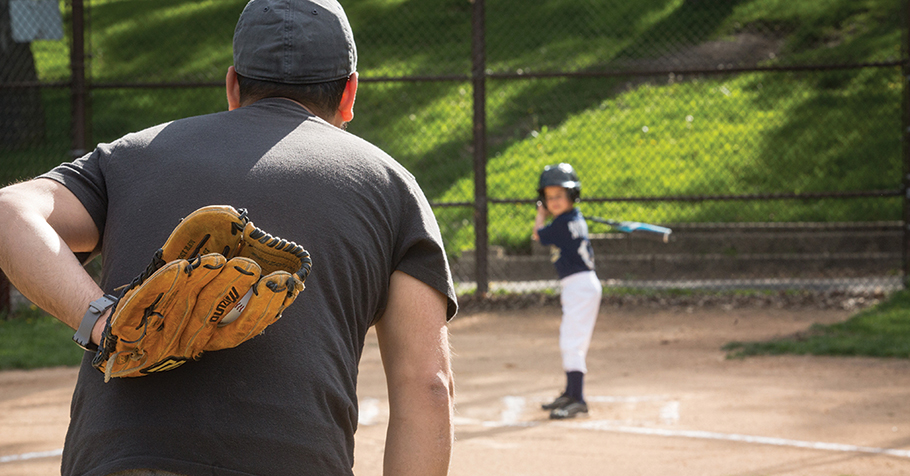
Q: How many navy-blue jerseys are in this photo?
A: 1